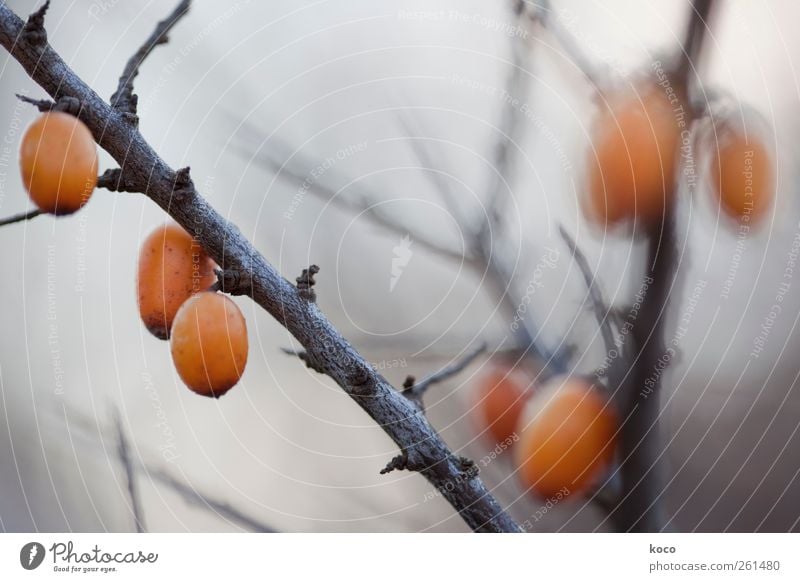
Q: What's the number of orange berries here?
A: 7